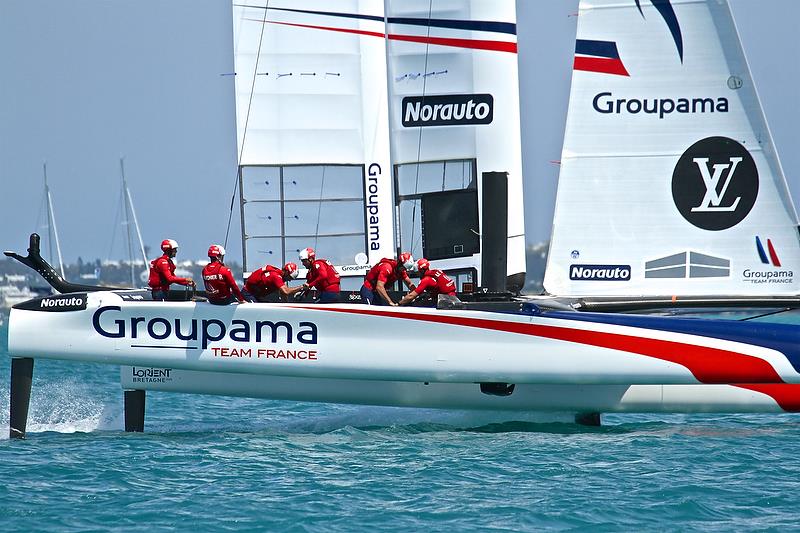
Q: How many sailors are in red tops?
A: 6